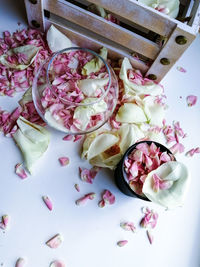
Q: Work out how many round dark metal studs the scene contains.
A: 5